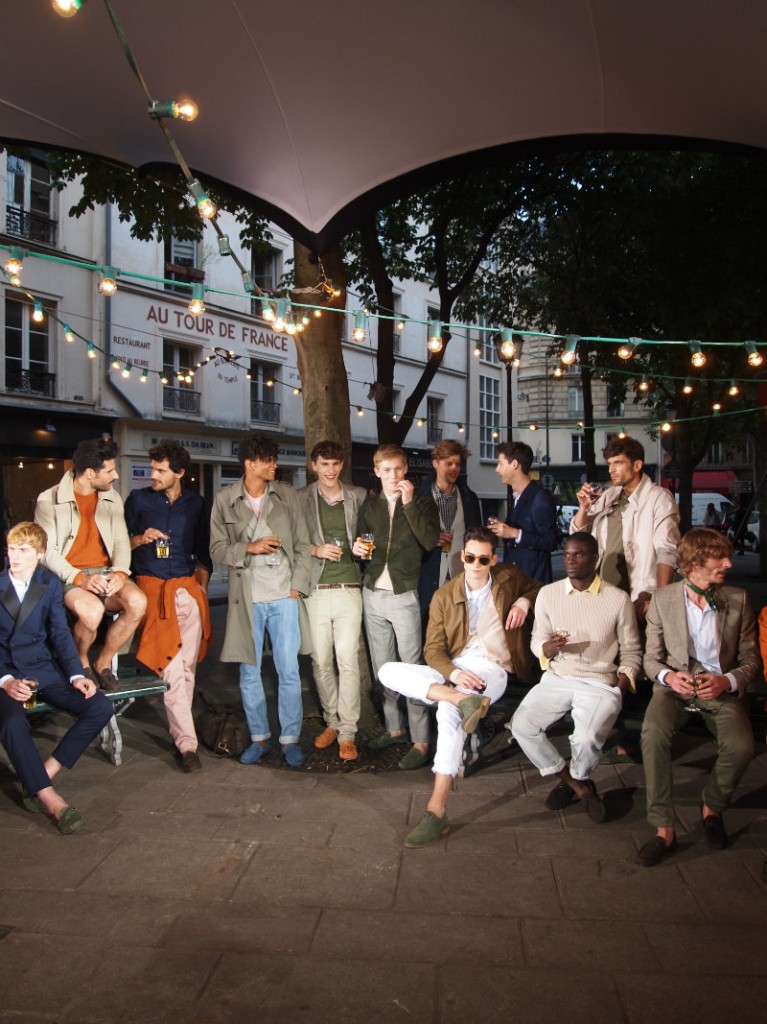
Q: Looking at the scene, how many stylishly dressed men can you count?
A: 12